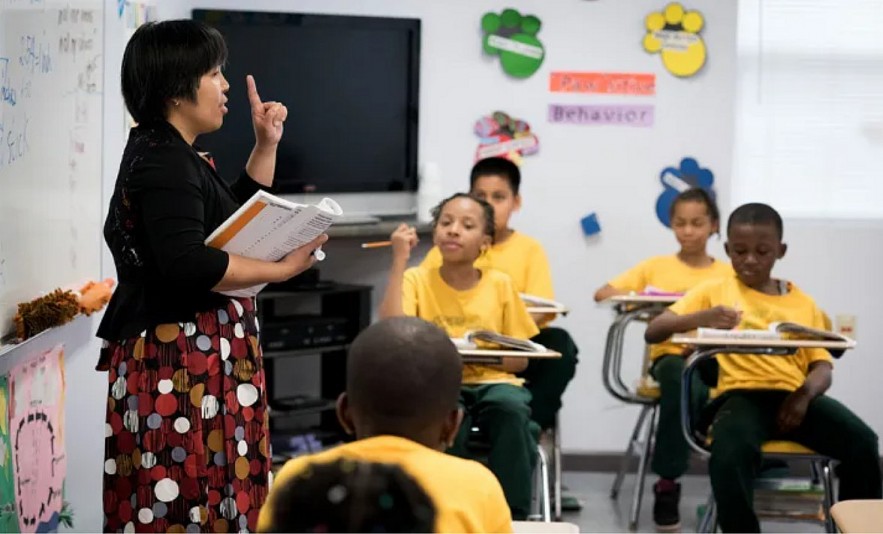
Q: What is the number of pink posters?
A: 1